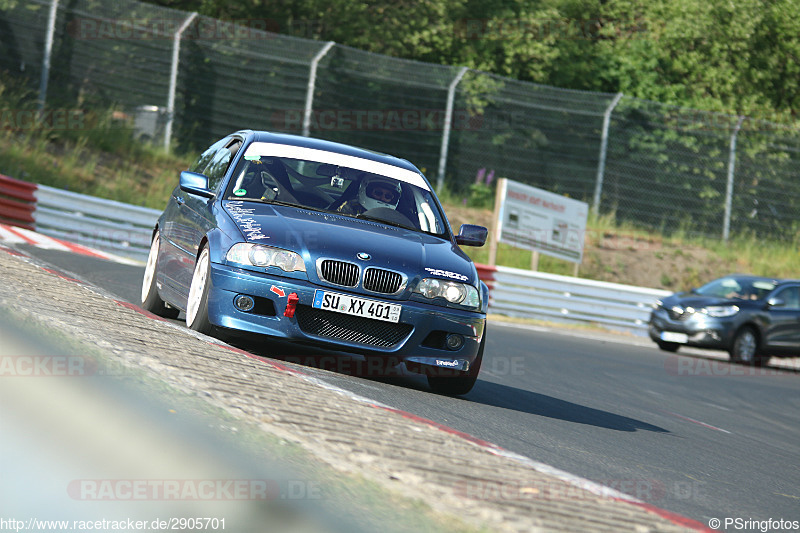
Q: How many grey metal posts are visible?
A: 6